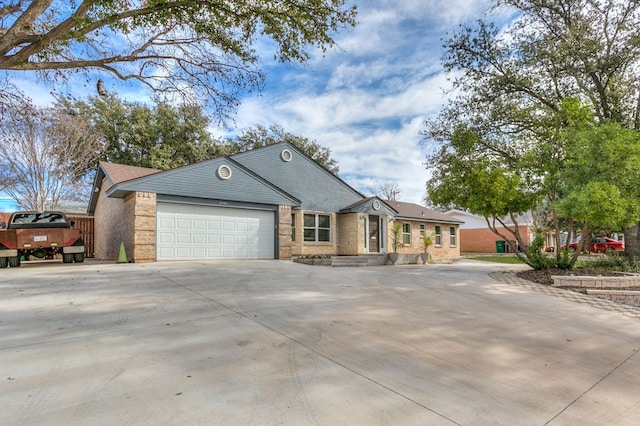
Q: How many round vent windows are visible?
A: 3